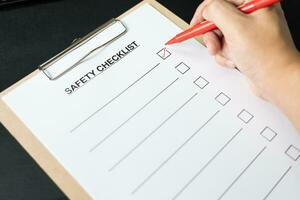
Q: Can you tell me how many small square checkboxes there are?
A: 7